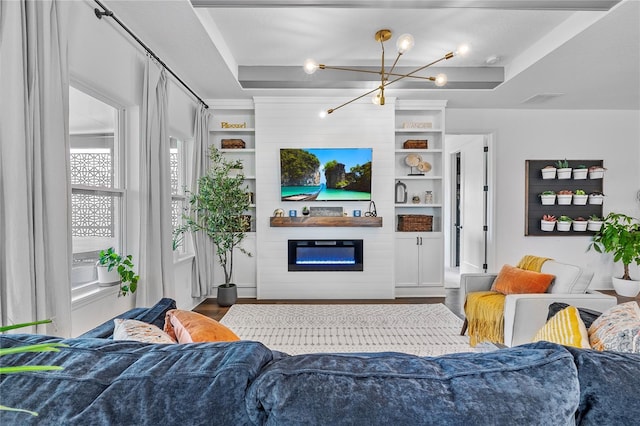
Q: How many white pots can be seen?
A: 14